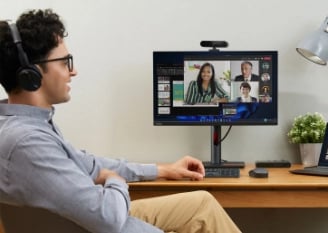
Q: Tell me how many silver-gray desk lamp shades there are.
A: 1